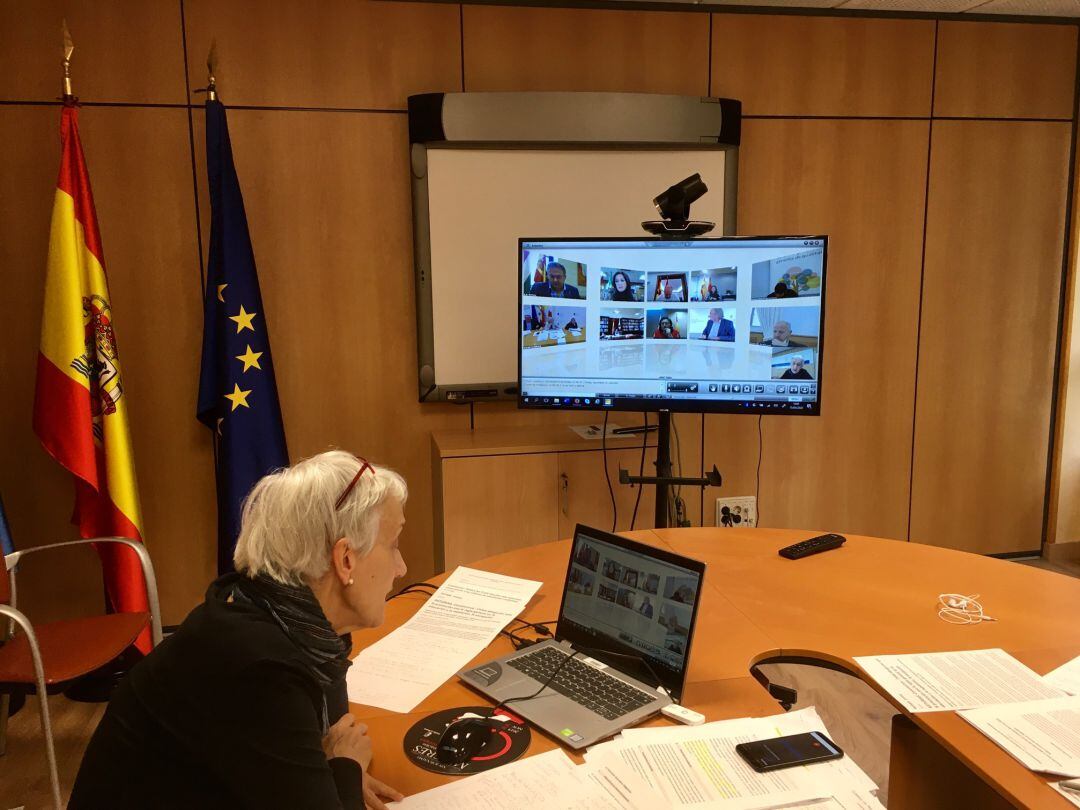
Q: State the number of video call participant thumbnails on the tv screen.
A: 11